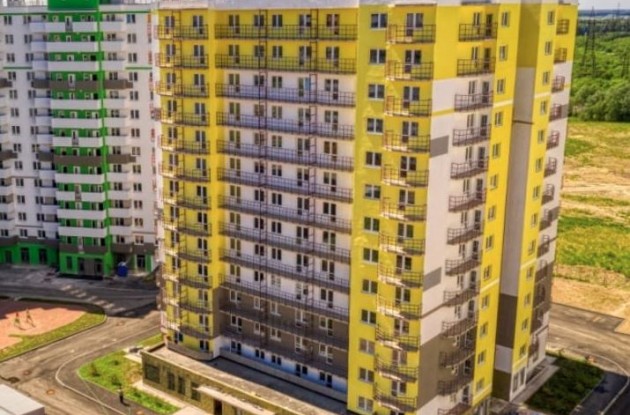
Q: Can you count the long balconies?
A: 12